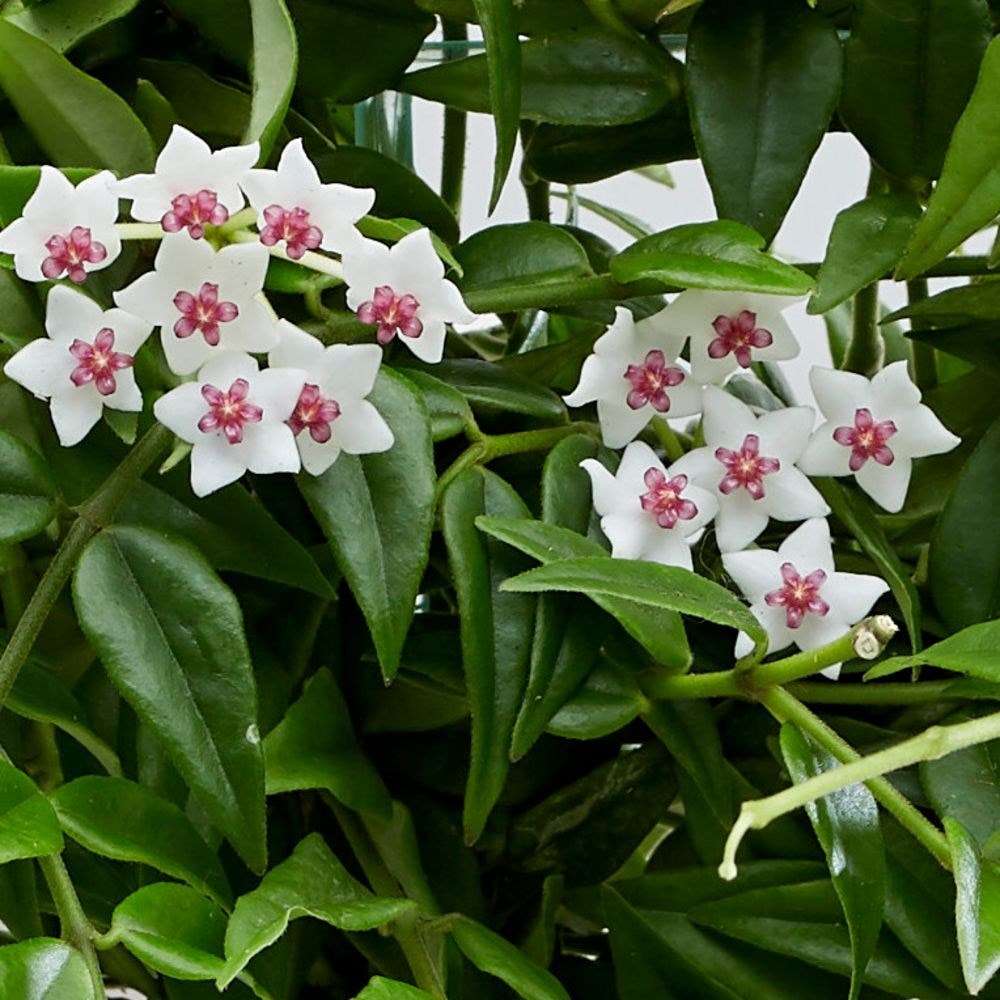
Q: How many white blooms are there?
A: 14